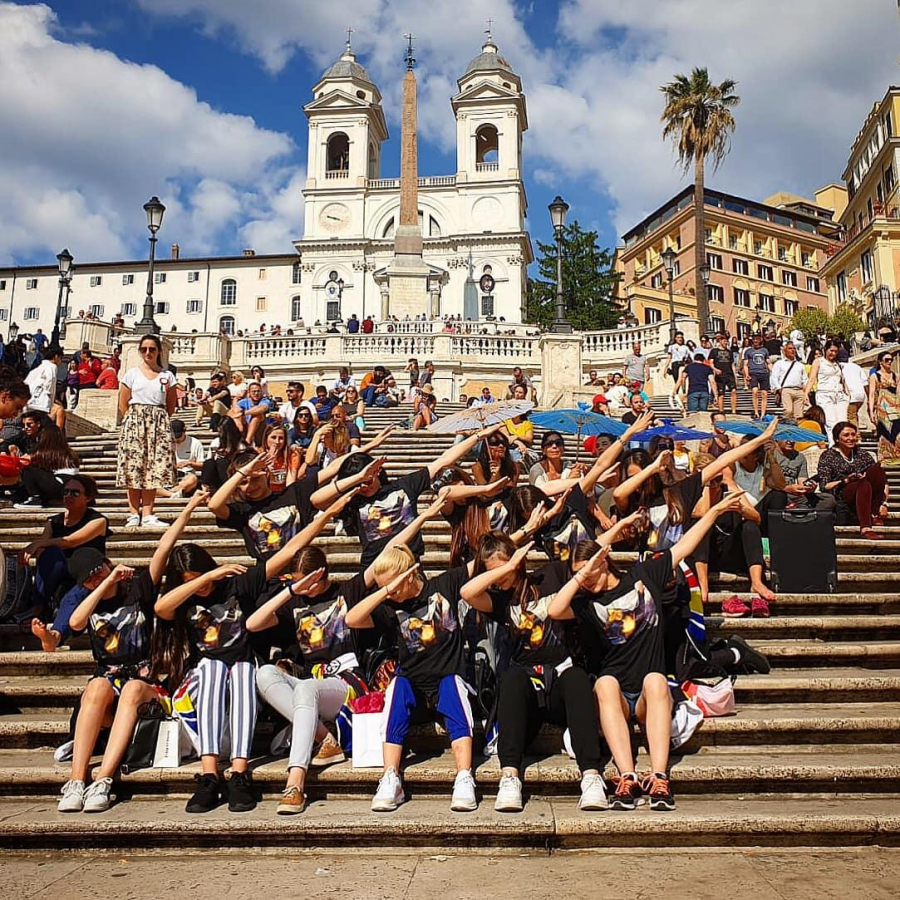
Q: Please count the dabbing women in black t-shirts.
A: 11